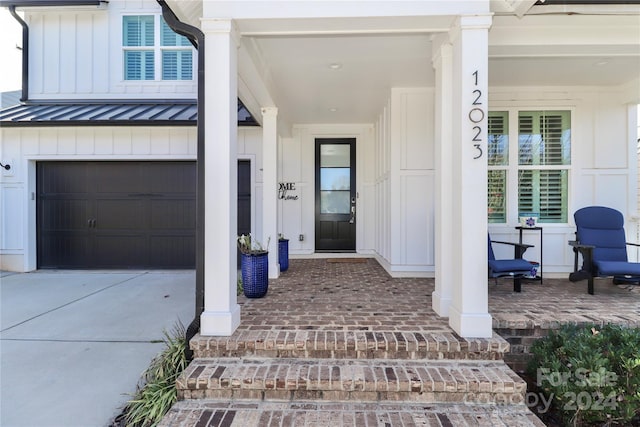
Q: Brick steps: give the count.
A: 3